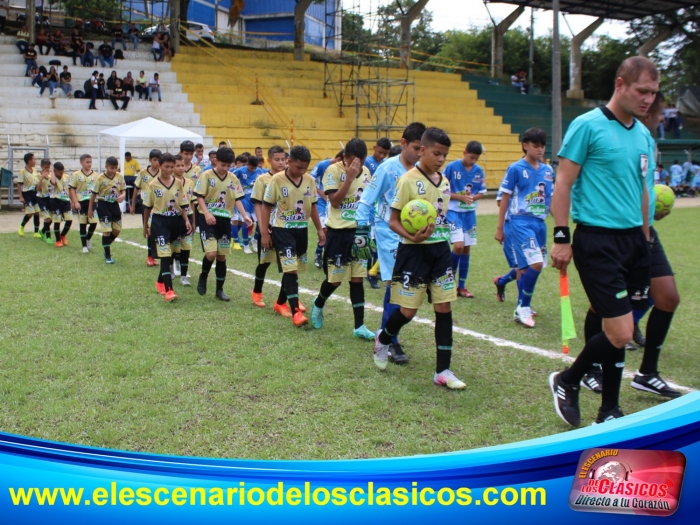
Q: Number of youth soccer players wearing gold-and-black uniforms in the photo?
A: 14